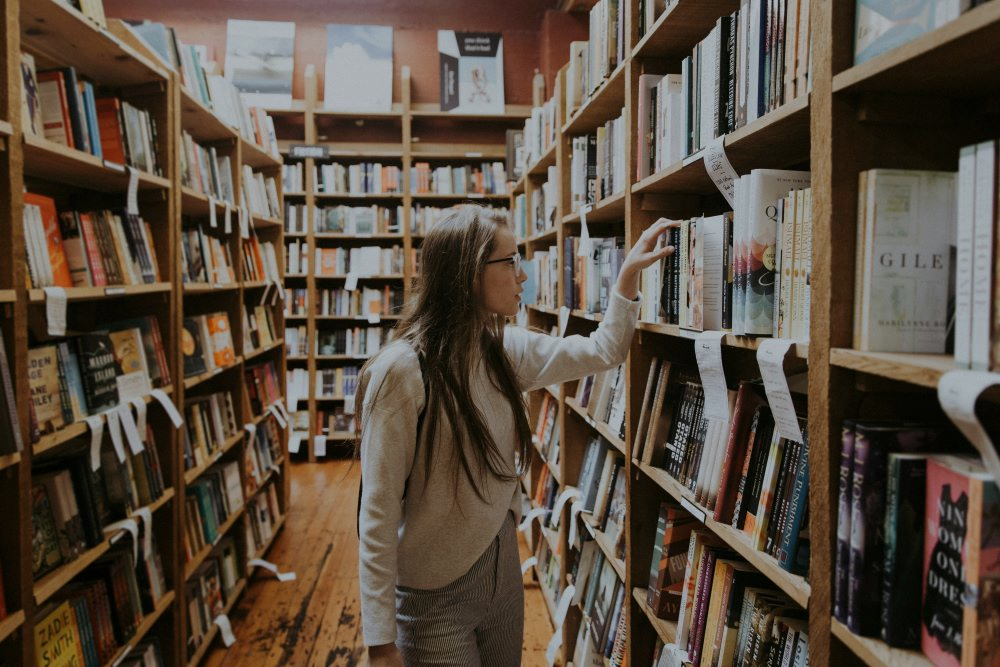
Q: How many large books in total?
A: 3